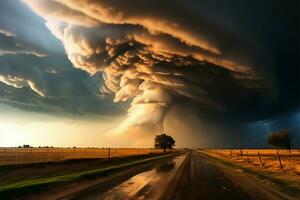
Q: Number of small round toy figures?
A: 0